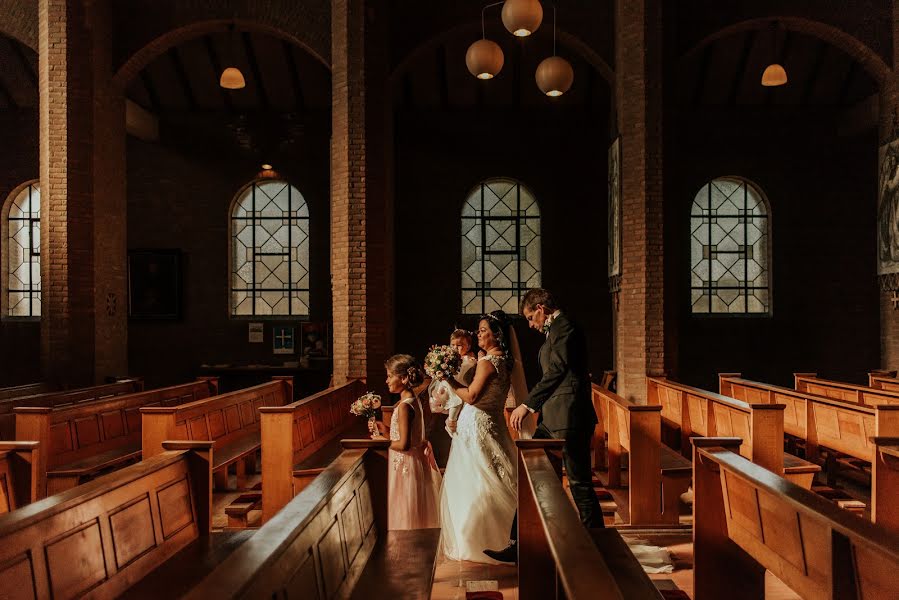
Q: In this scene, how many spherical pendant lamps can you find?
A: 3